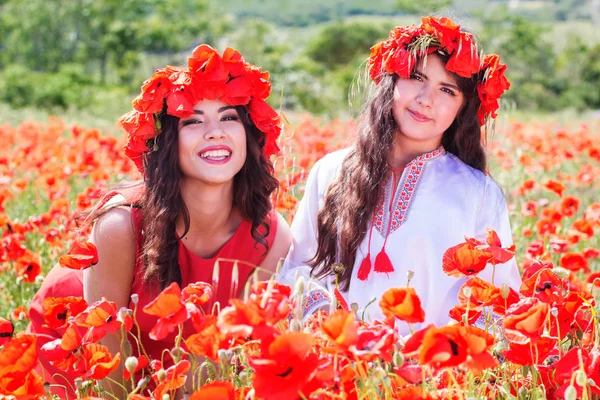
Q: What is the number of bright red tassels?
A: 2